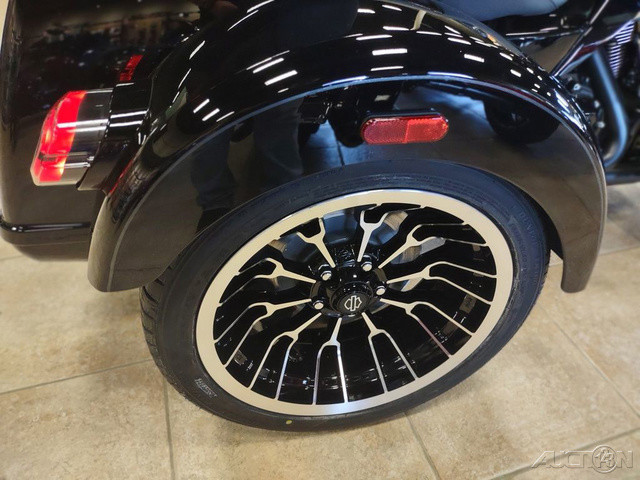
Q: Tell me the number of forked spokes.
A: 10